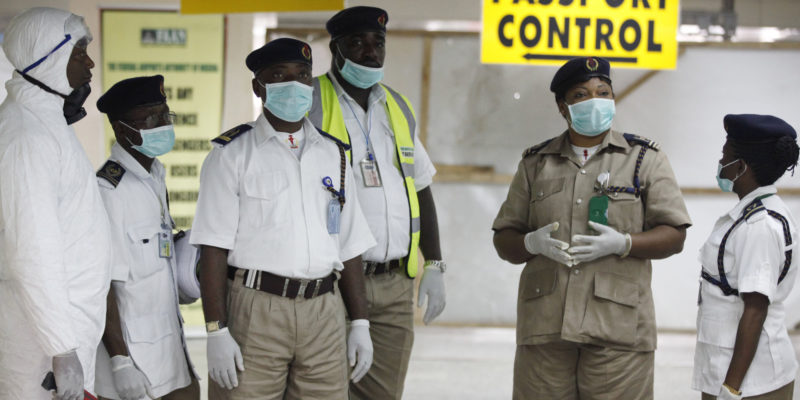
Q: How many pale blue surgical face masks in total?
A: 5